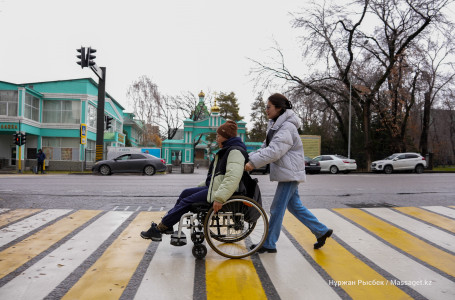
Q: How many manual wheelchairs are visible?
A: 1